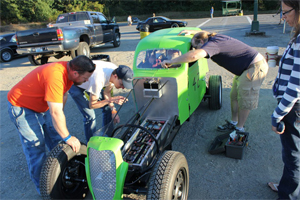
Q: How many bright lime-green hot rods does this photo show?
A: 1